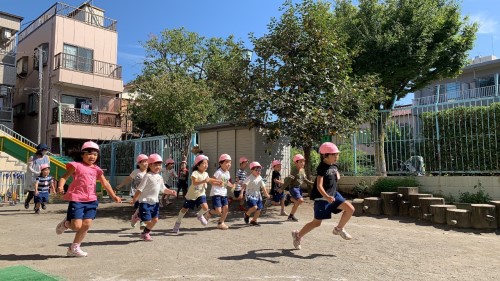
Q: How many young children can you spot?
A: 13